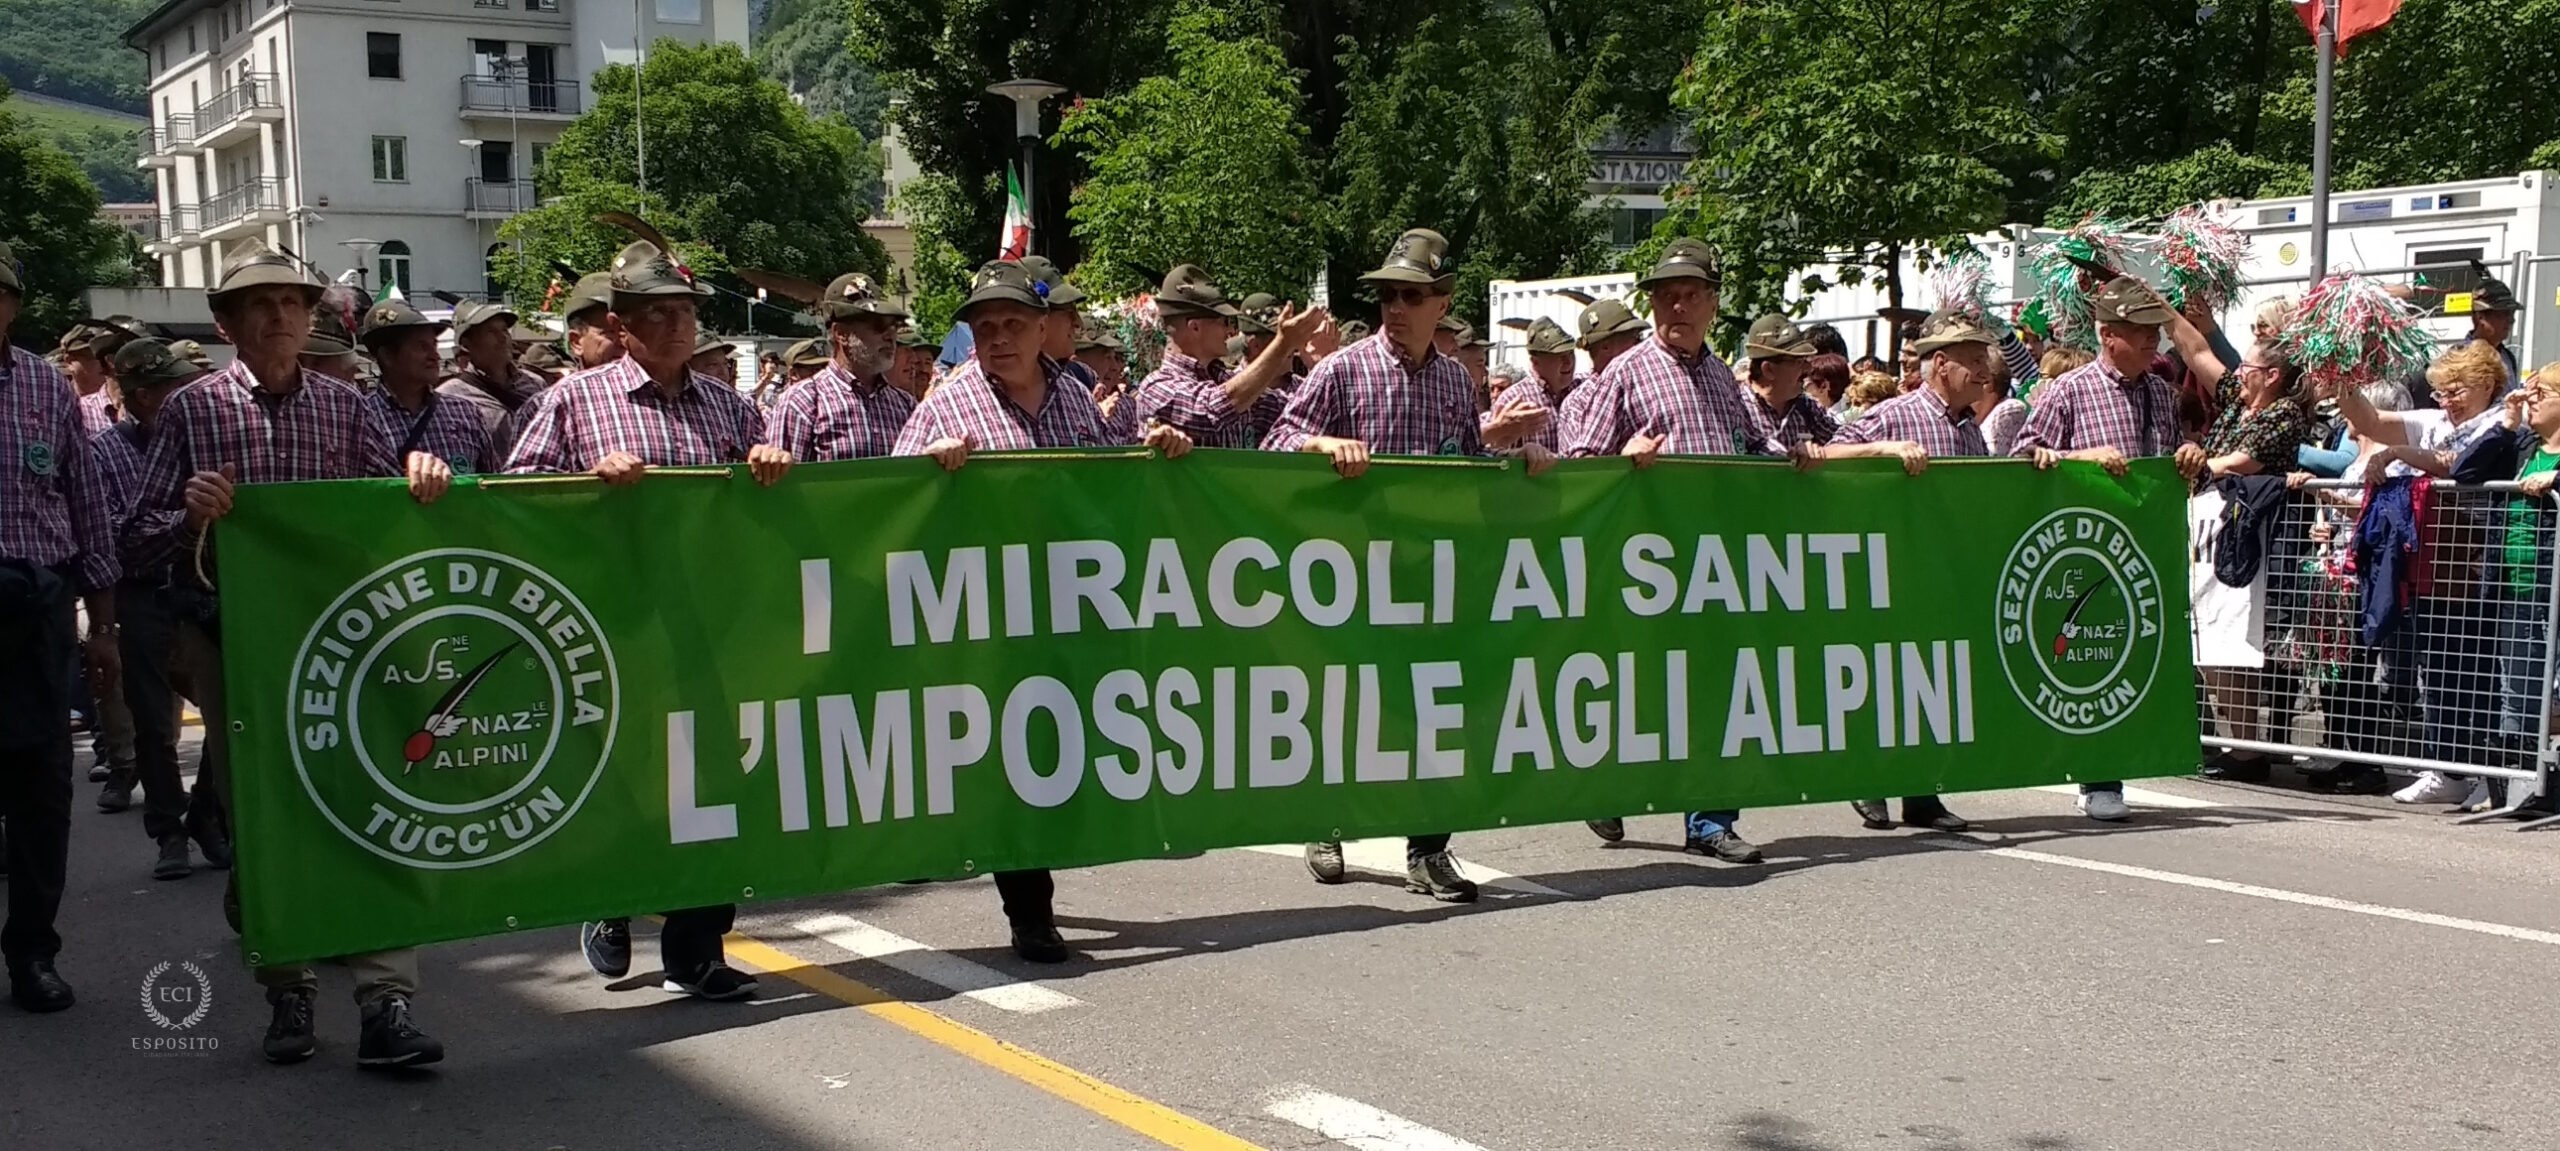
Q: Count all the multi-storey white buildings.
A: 1